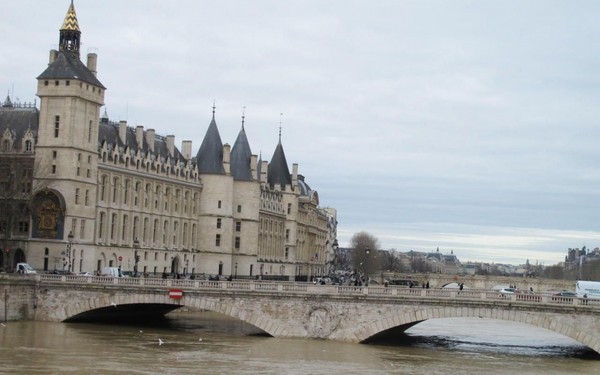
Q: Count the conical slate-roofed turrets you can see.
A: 3